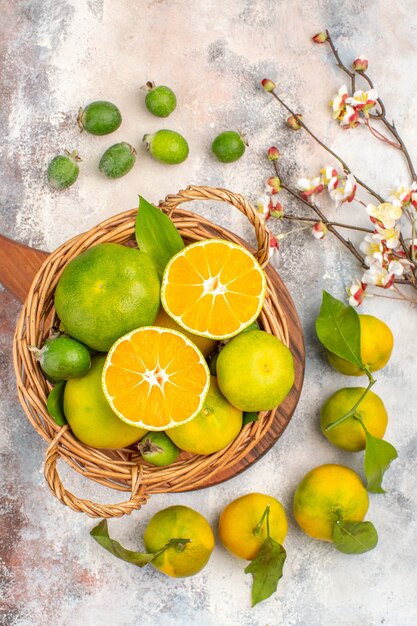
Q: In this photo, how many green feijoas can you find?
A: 8